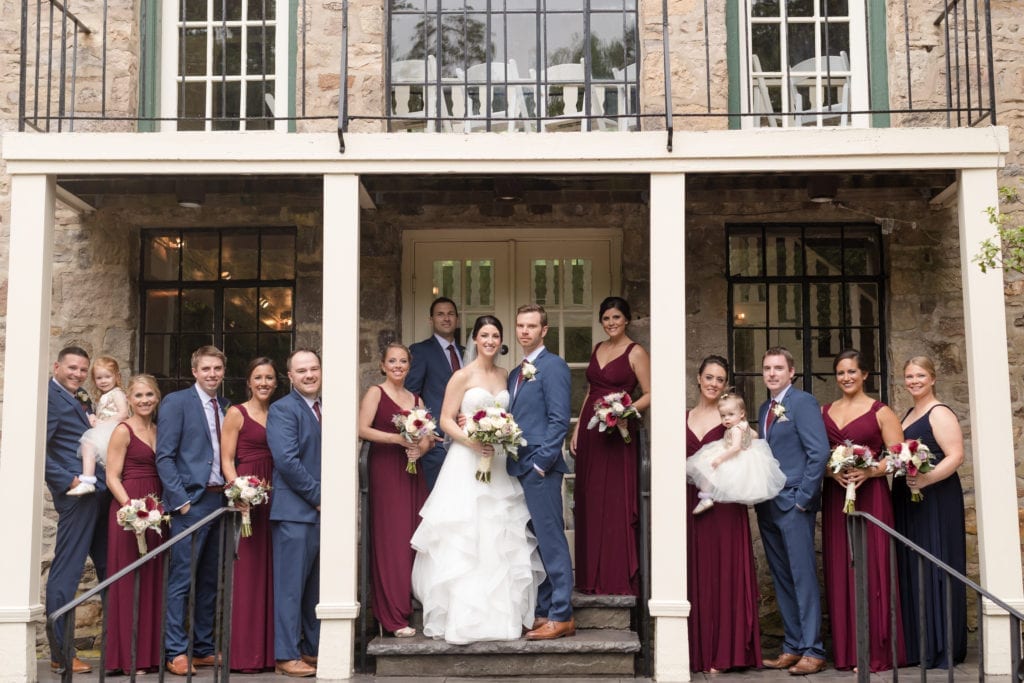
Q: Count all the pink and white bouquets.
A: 7